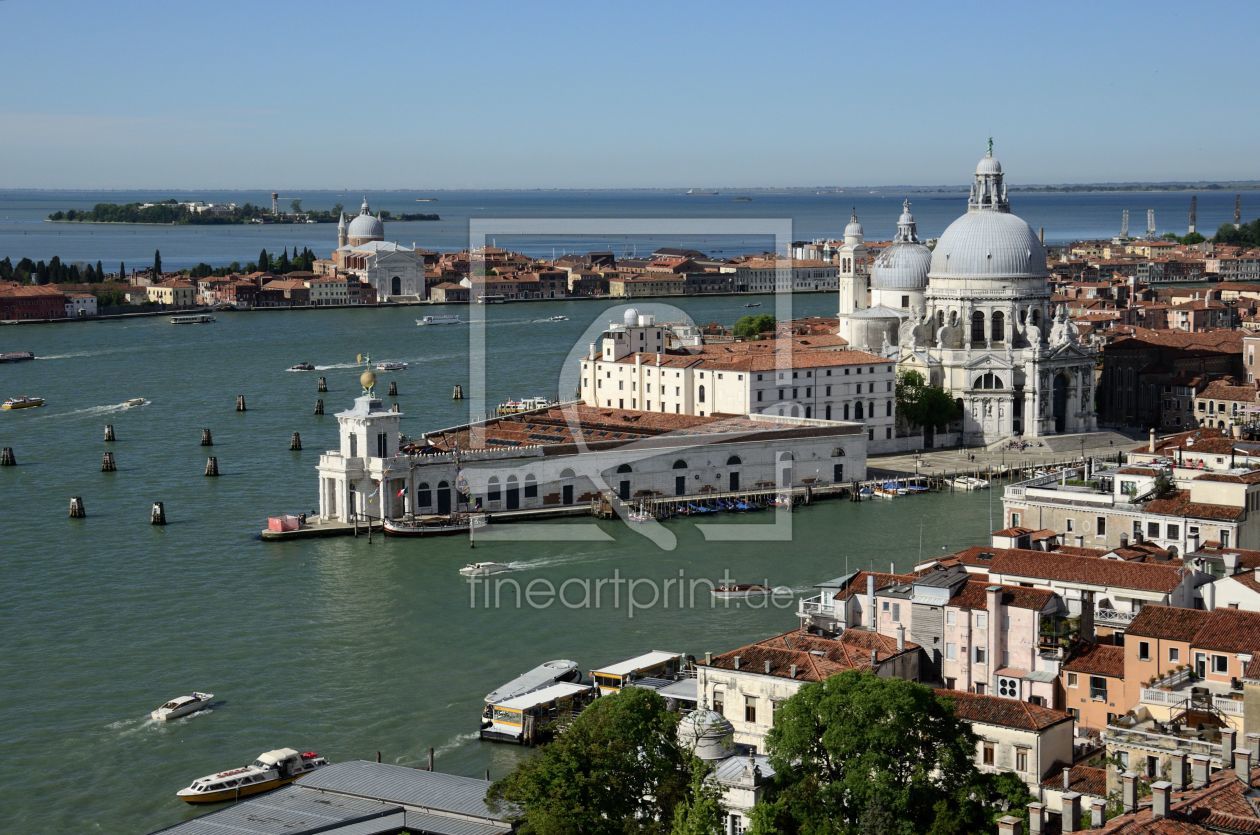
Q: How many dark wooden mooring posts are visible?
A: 14